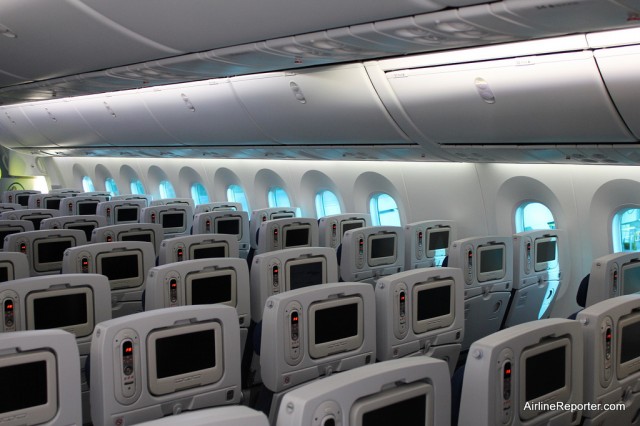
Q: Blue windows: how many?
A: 11